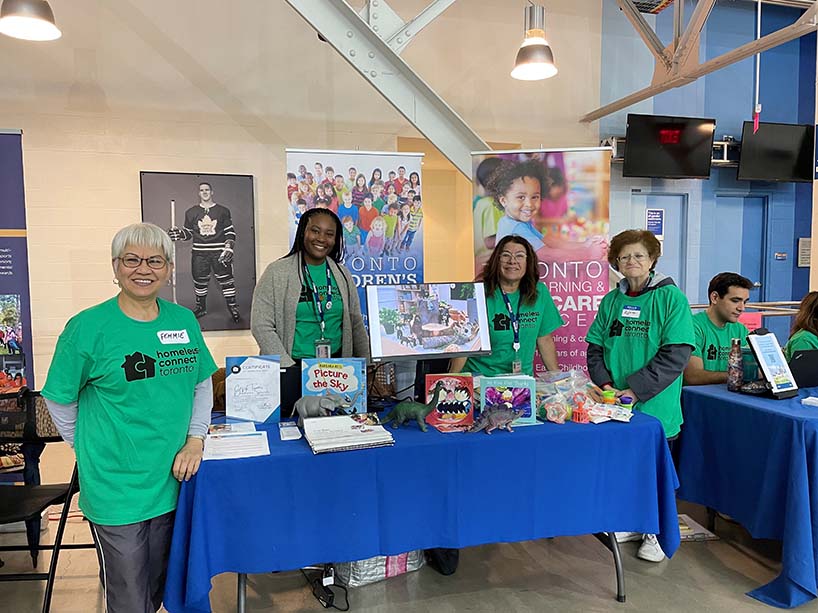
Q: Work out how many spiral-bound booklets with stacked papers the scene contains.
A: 1